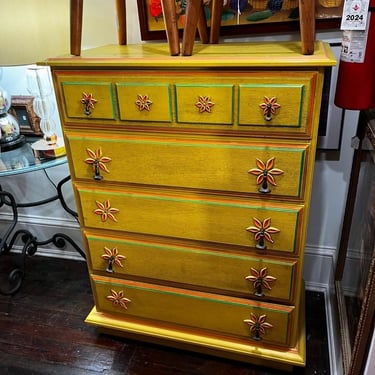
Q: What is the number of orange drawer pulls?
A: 12